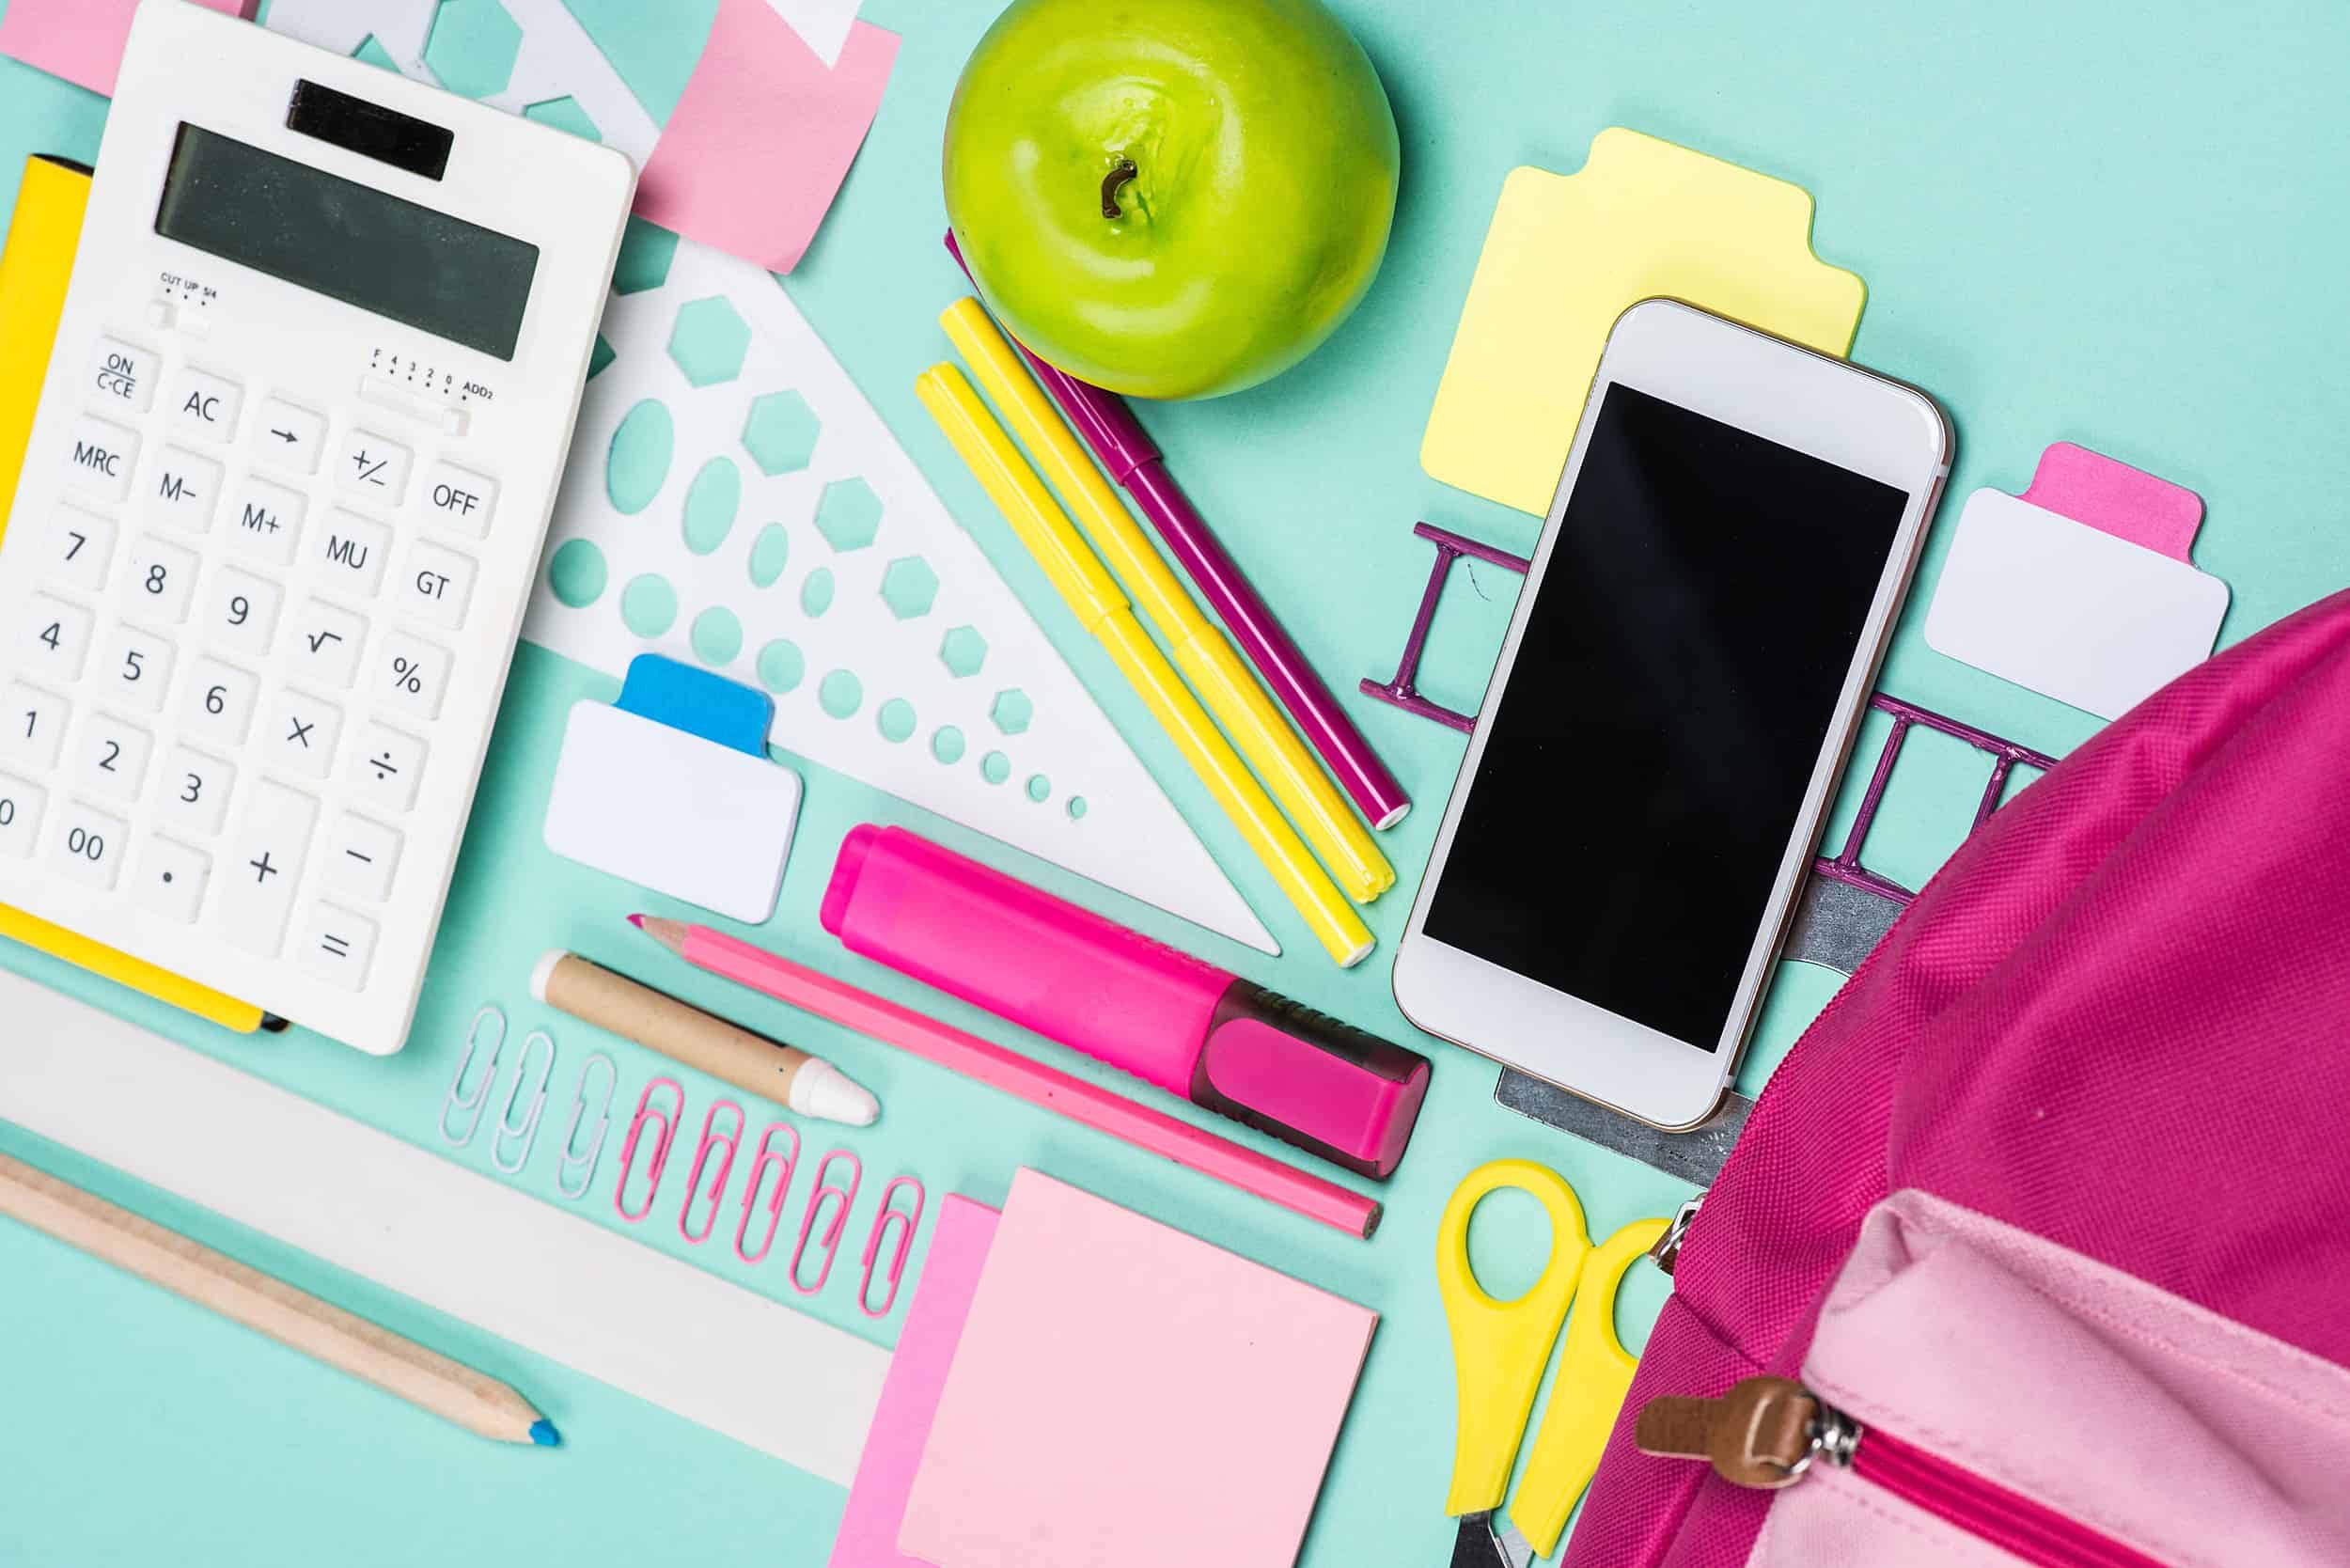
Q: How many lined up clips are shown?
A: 8